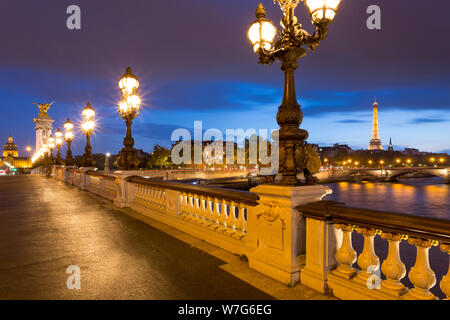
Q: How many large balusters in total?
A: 5